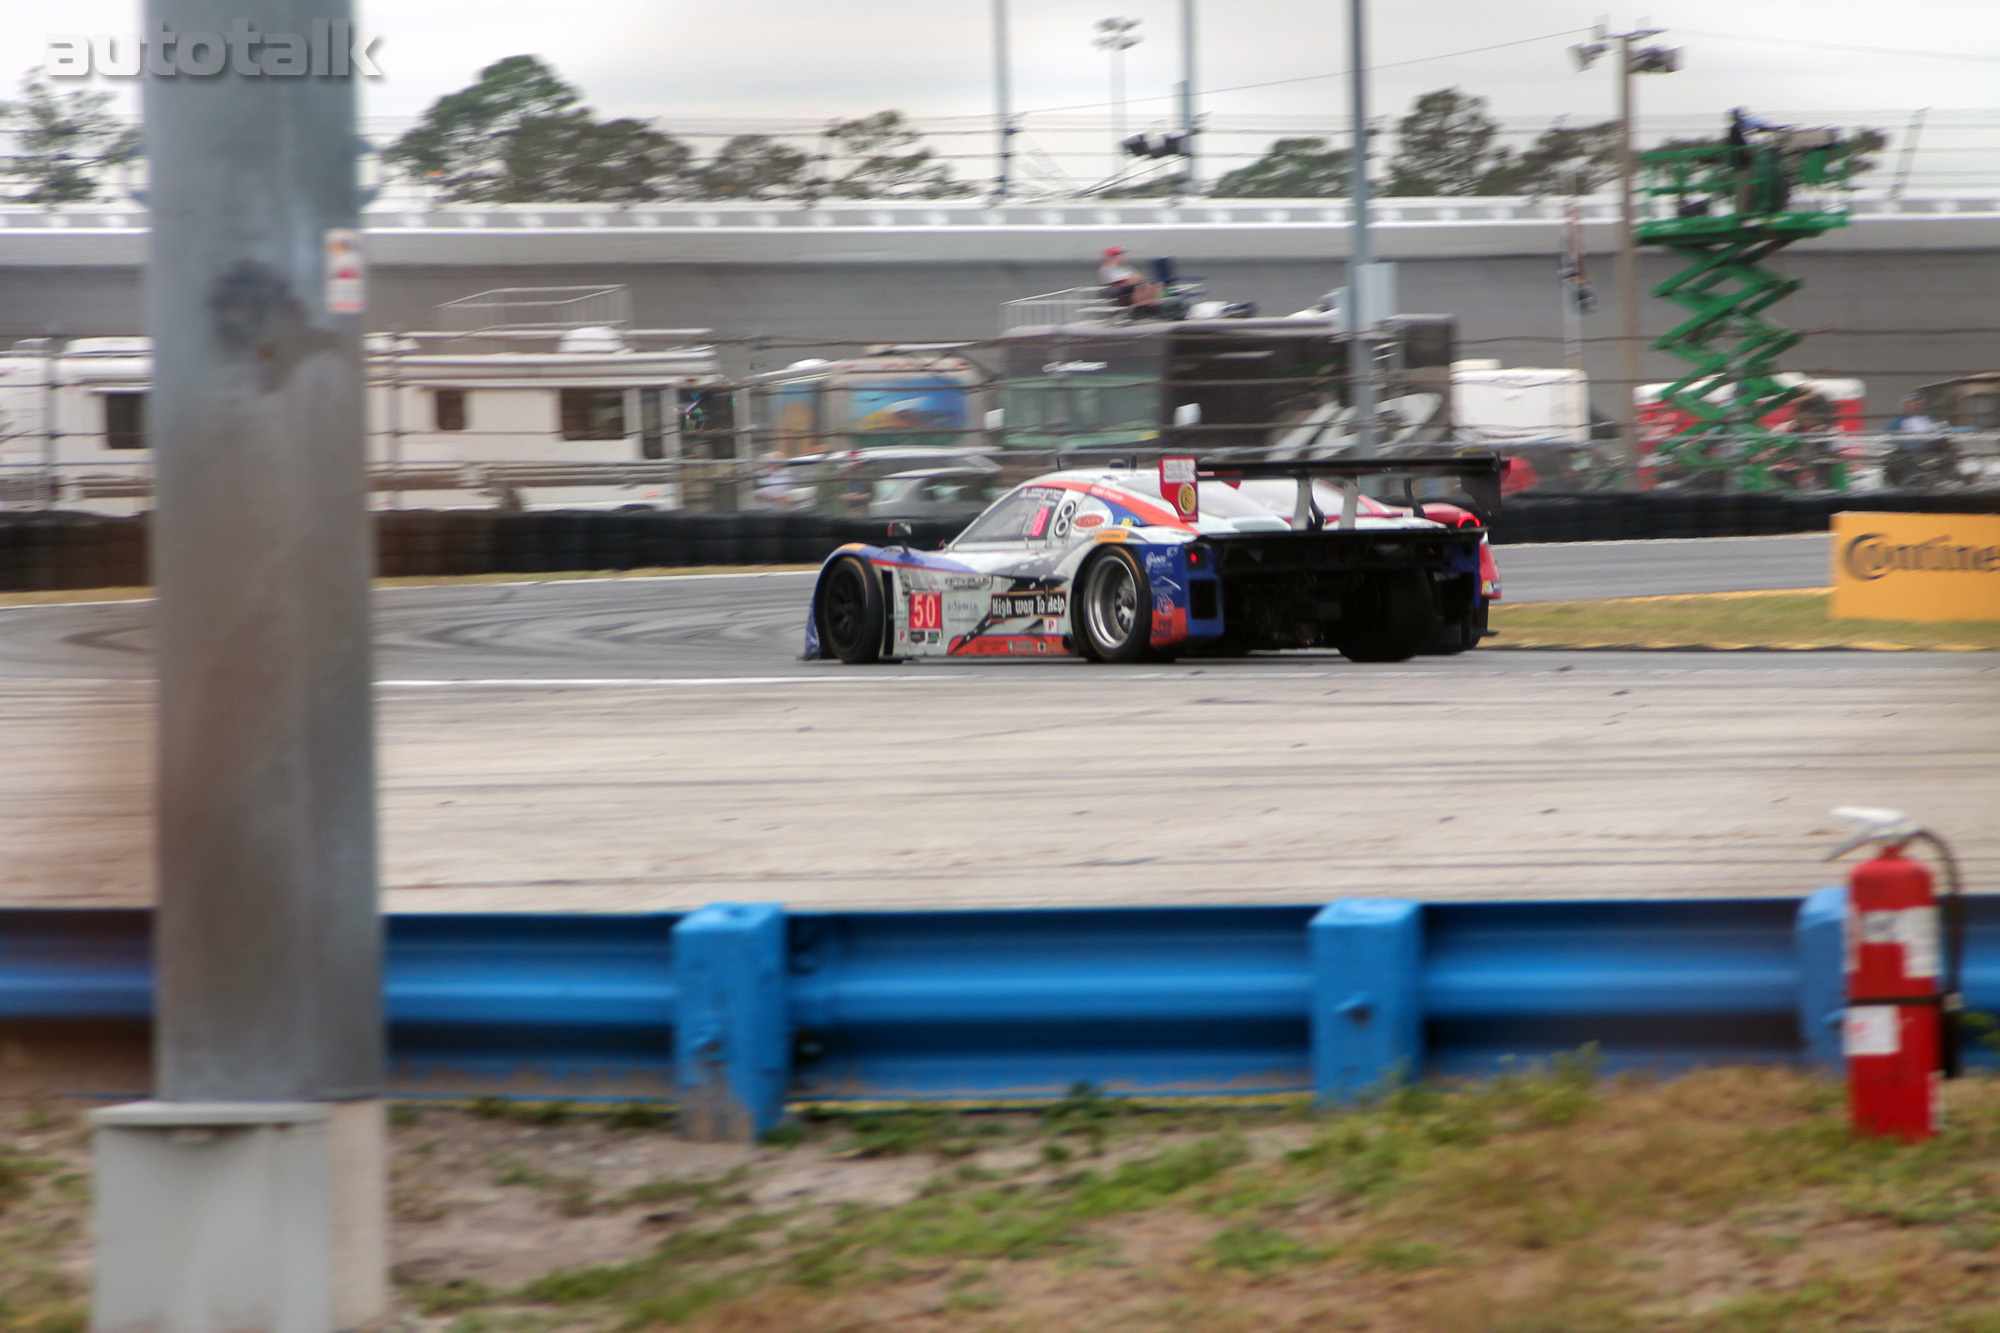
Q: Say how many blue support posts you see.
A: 3